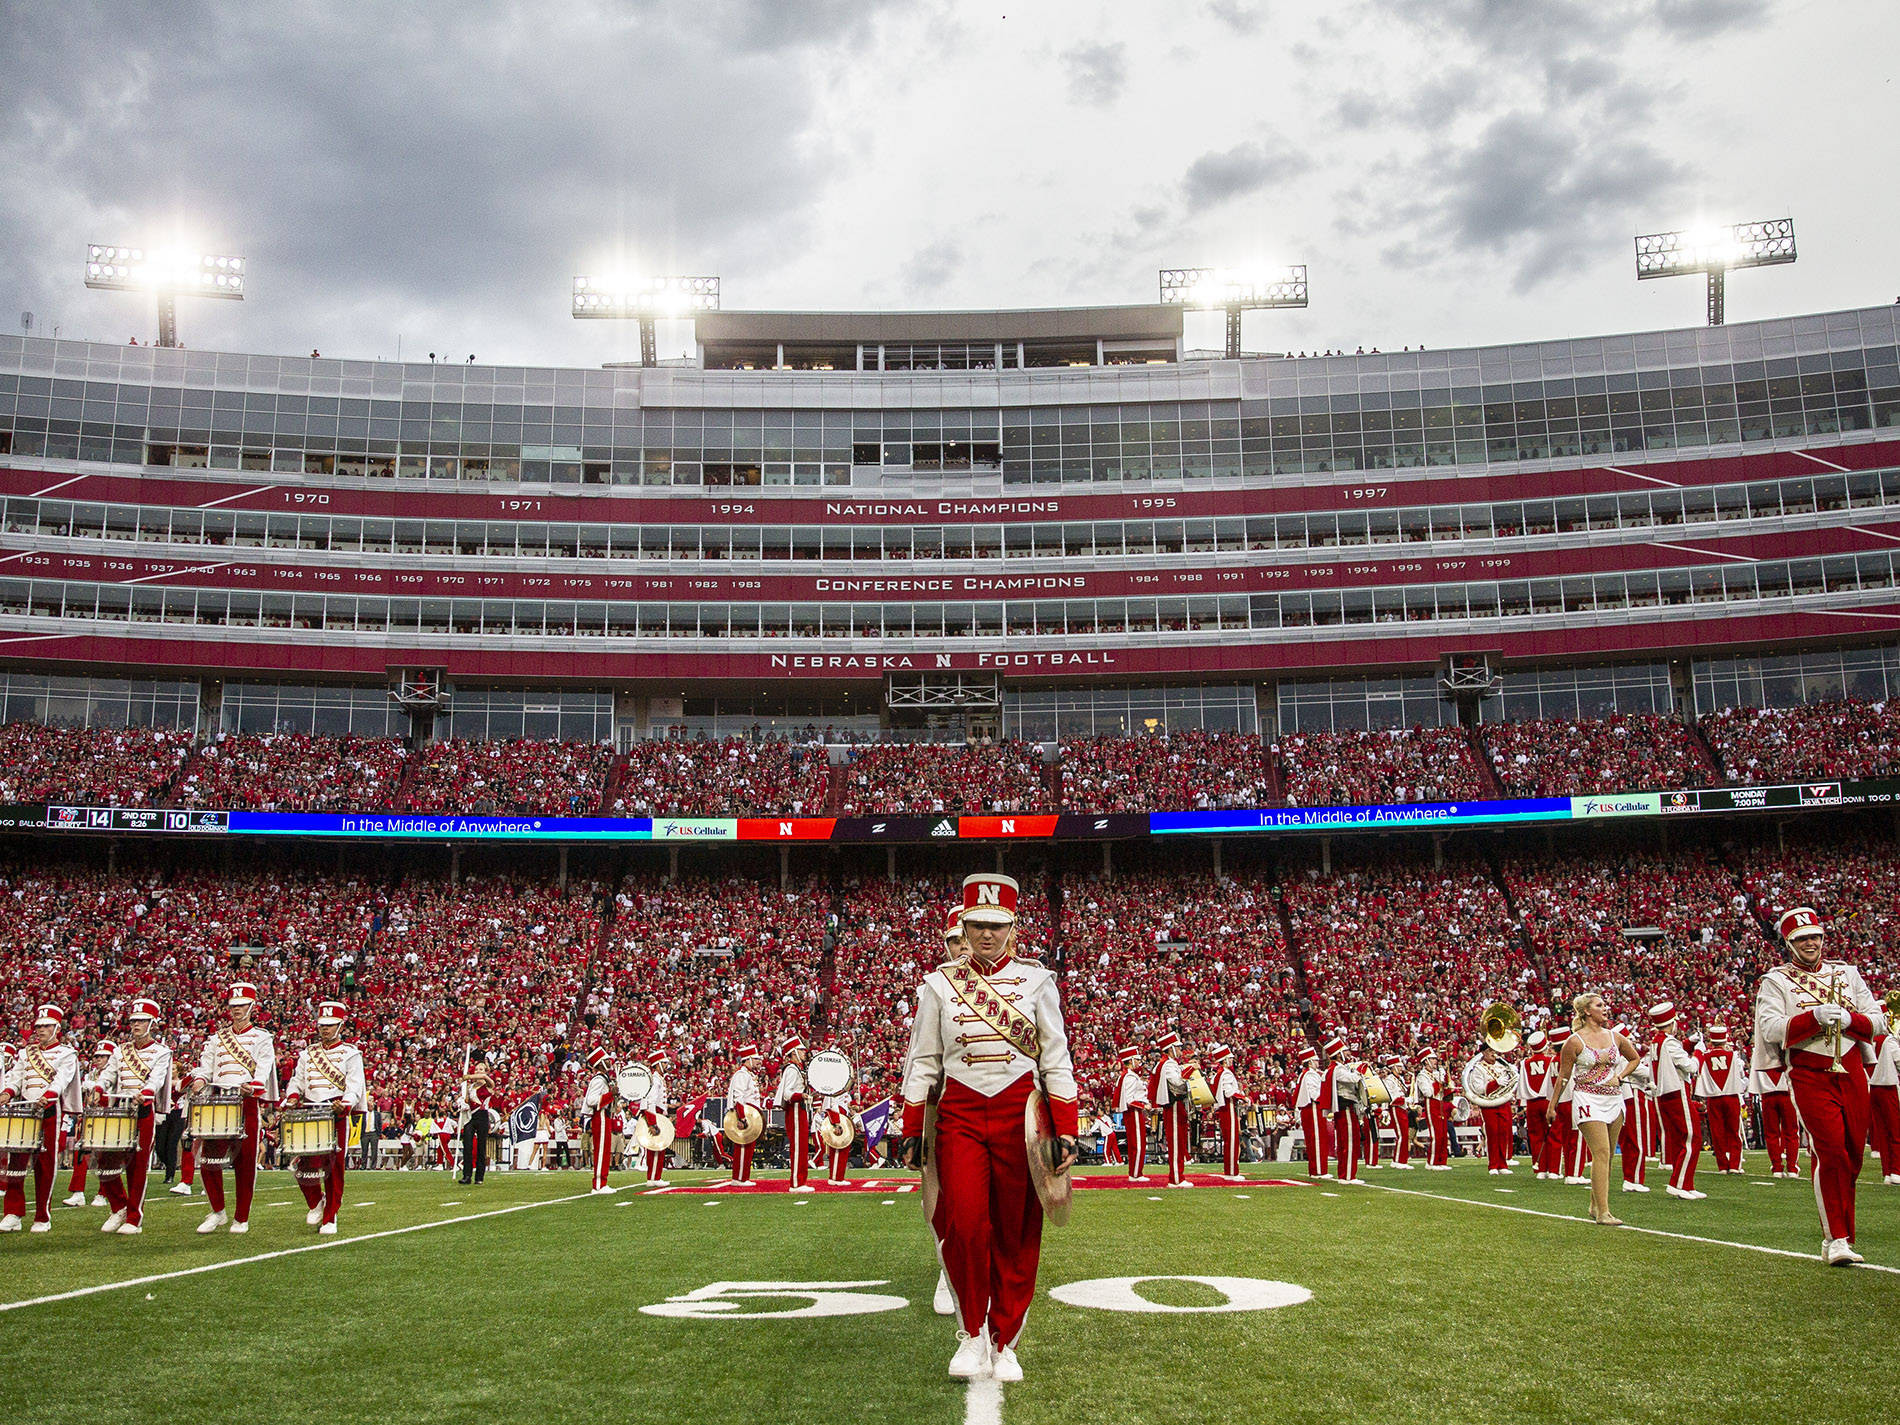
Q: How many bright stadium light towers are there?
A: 4